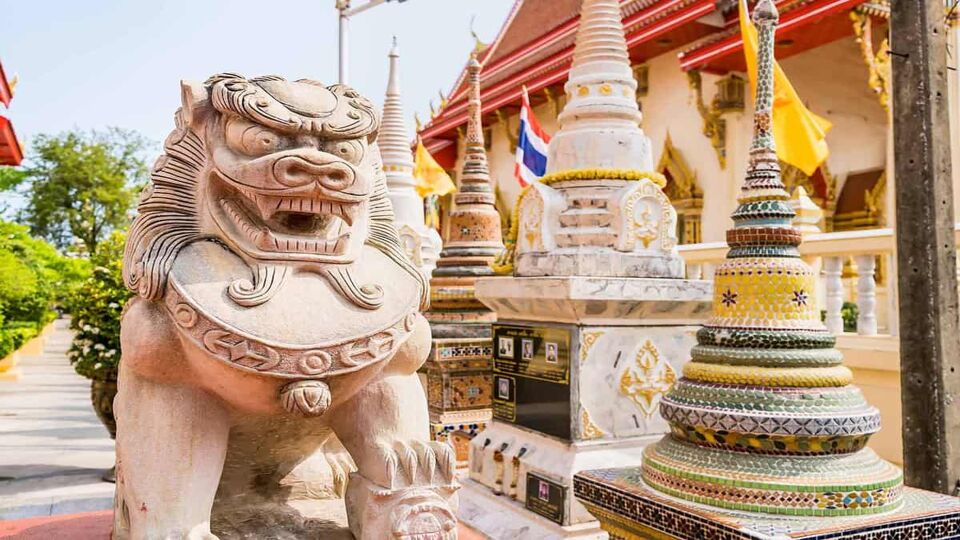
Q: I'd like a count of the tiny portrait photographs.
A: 5